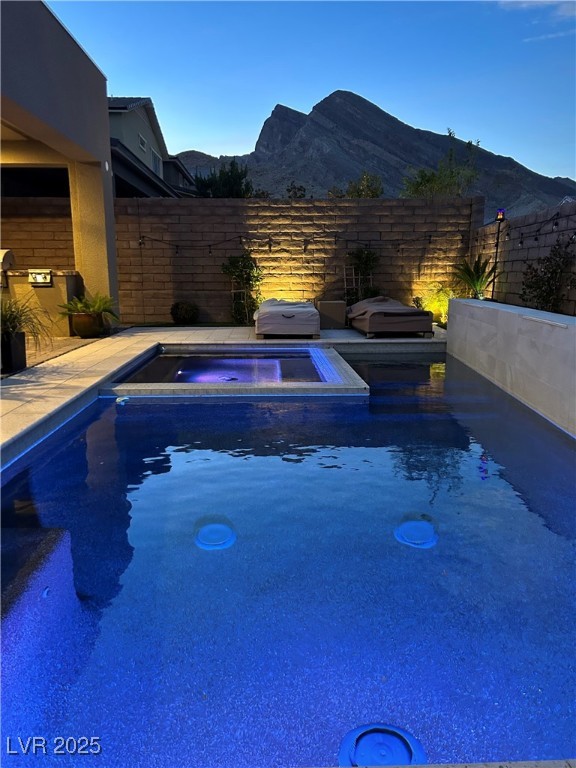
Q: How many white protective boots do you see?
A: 0